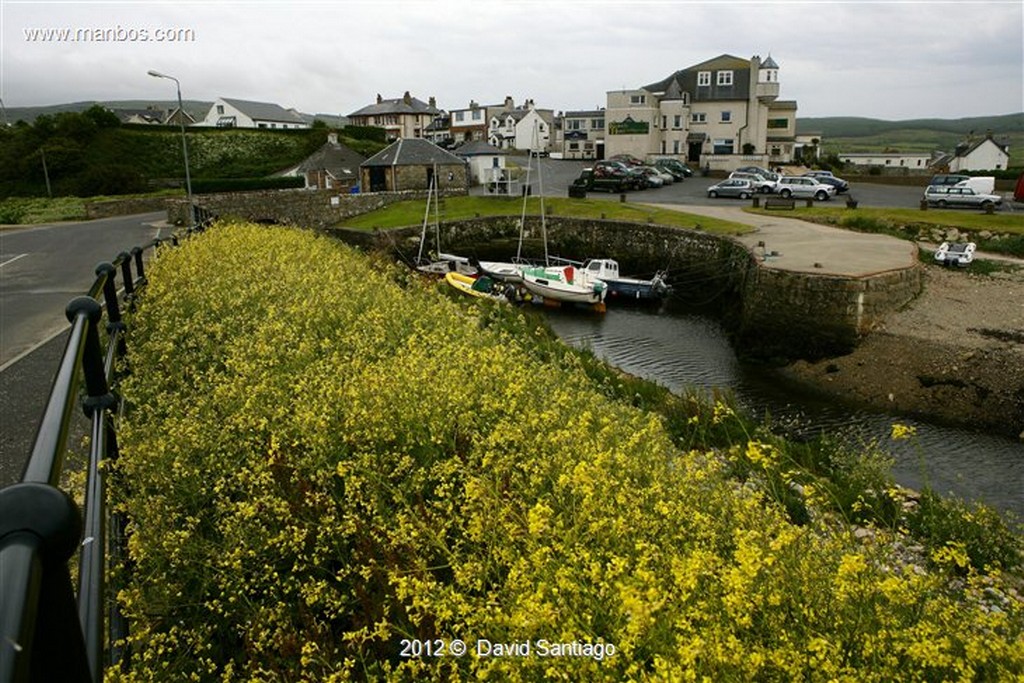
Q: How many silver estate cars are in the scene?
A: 1